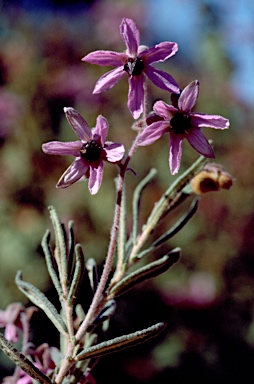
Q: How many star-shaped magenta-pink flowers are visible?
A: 3